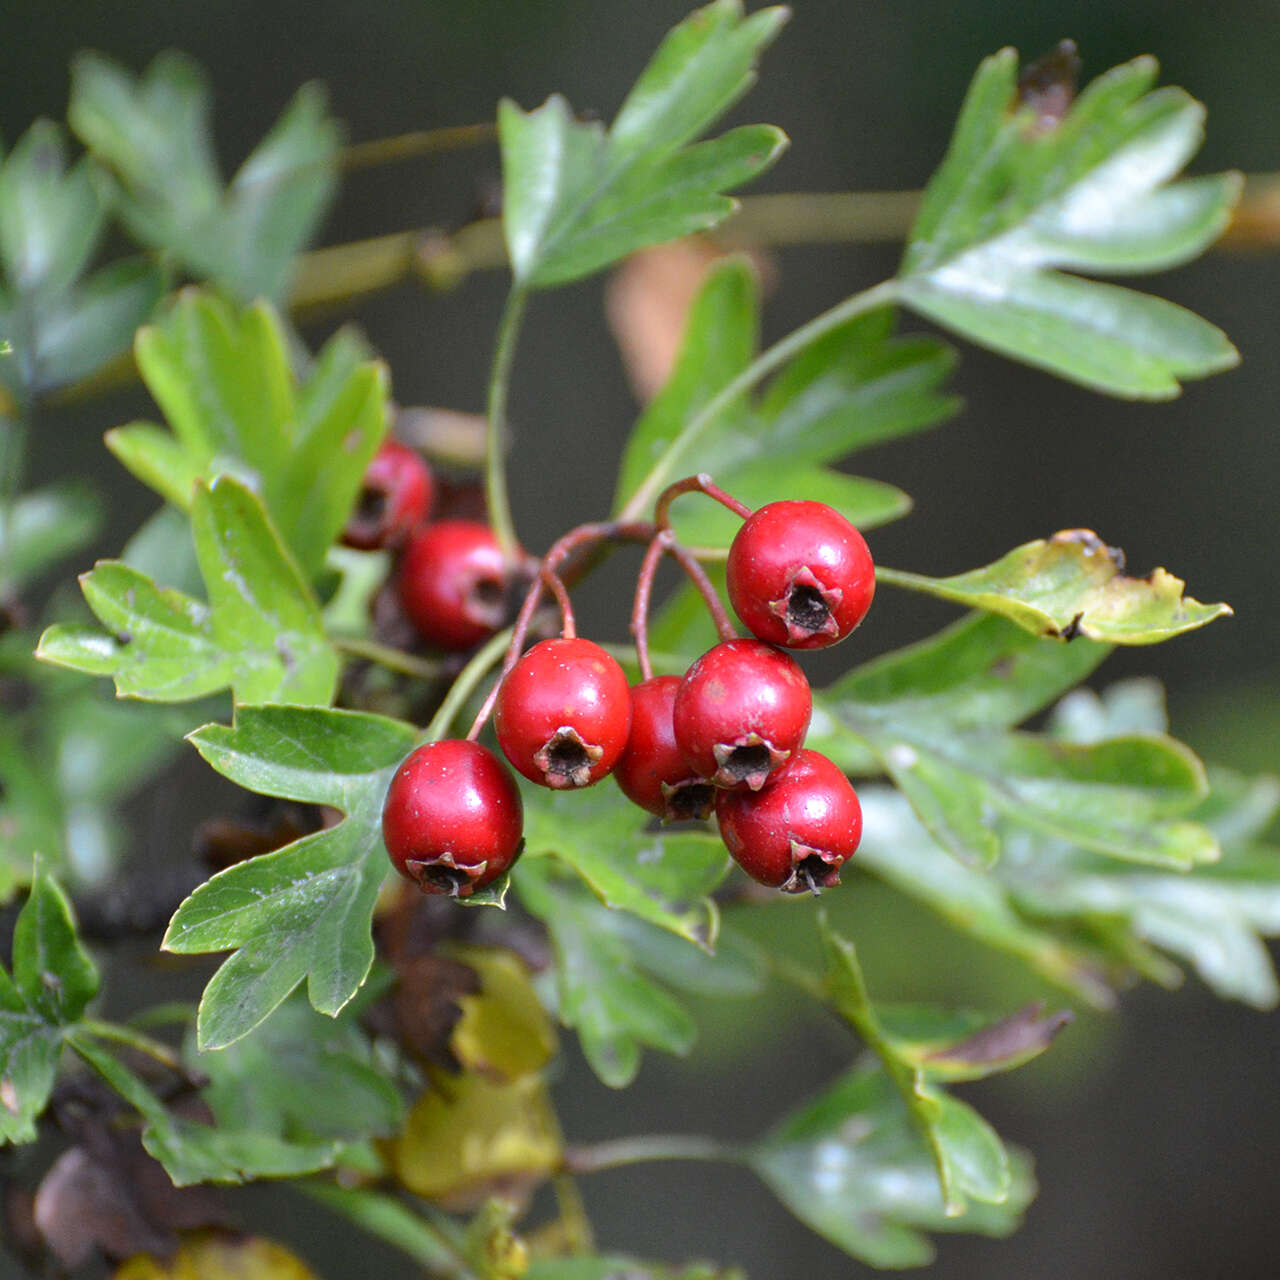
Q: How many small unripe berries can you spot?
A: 0